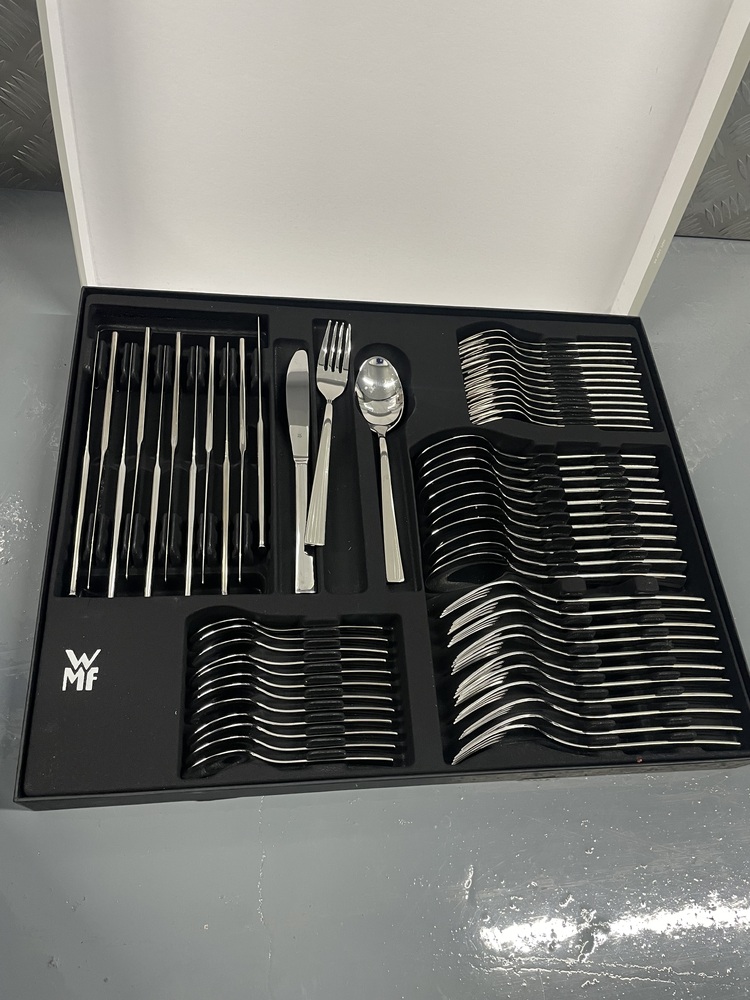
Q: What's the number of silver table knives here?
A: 12